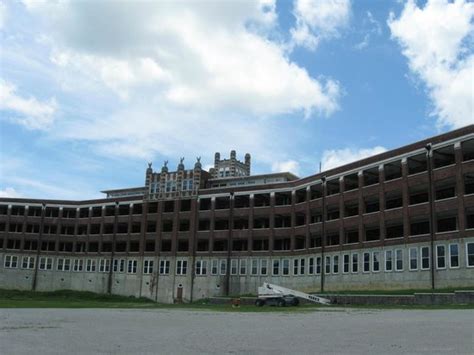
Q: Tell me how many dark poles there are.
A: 5